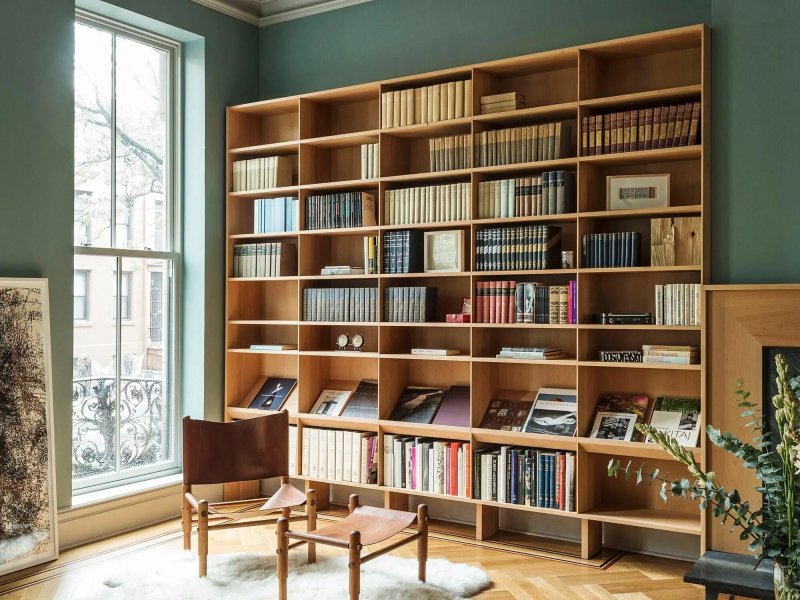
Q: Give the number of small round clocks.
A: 2